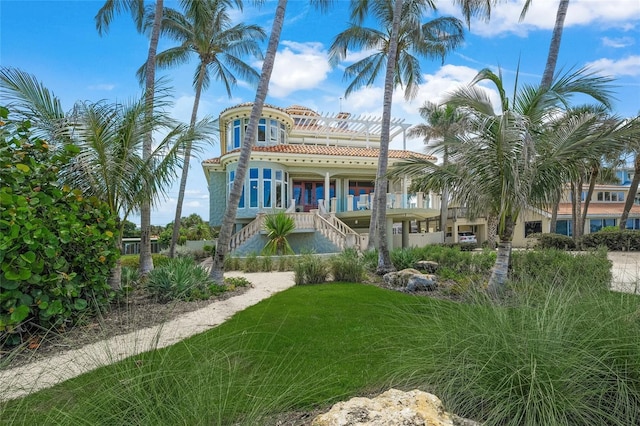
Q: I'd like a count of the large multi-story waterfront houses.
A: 1